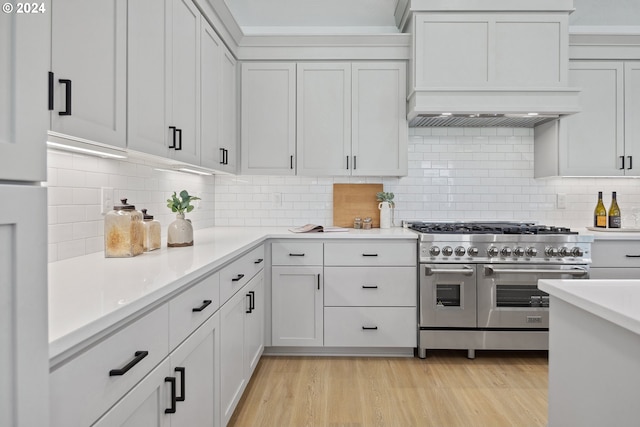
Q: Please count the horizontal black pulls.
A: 9